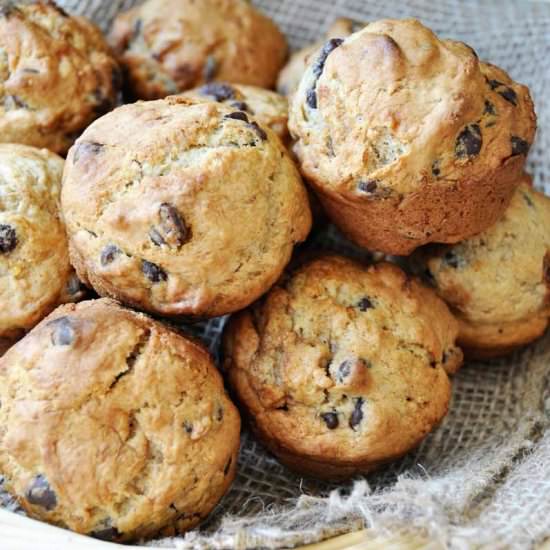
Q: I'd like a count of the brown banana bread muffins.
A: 10